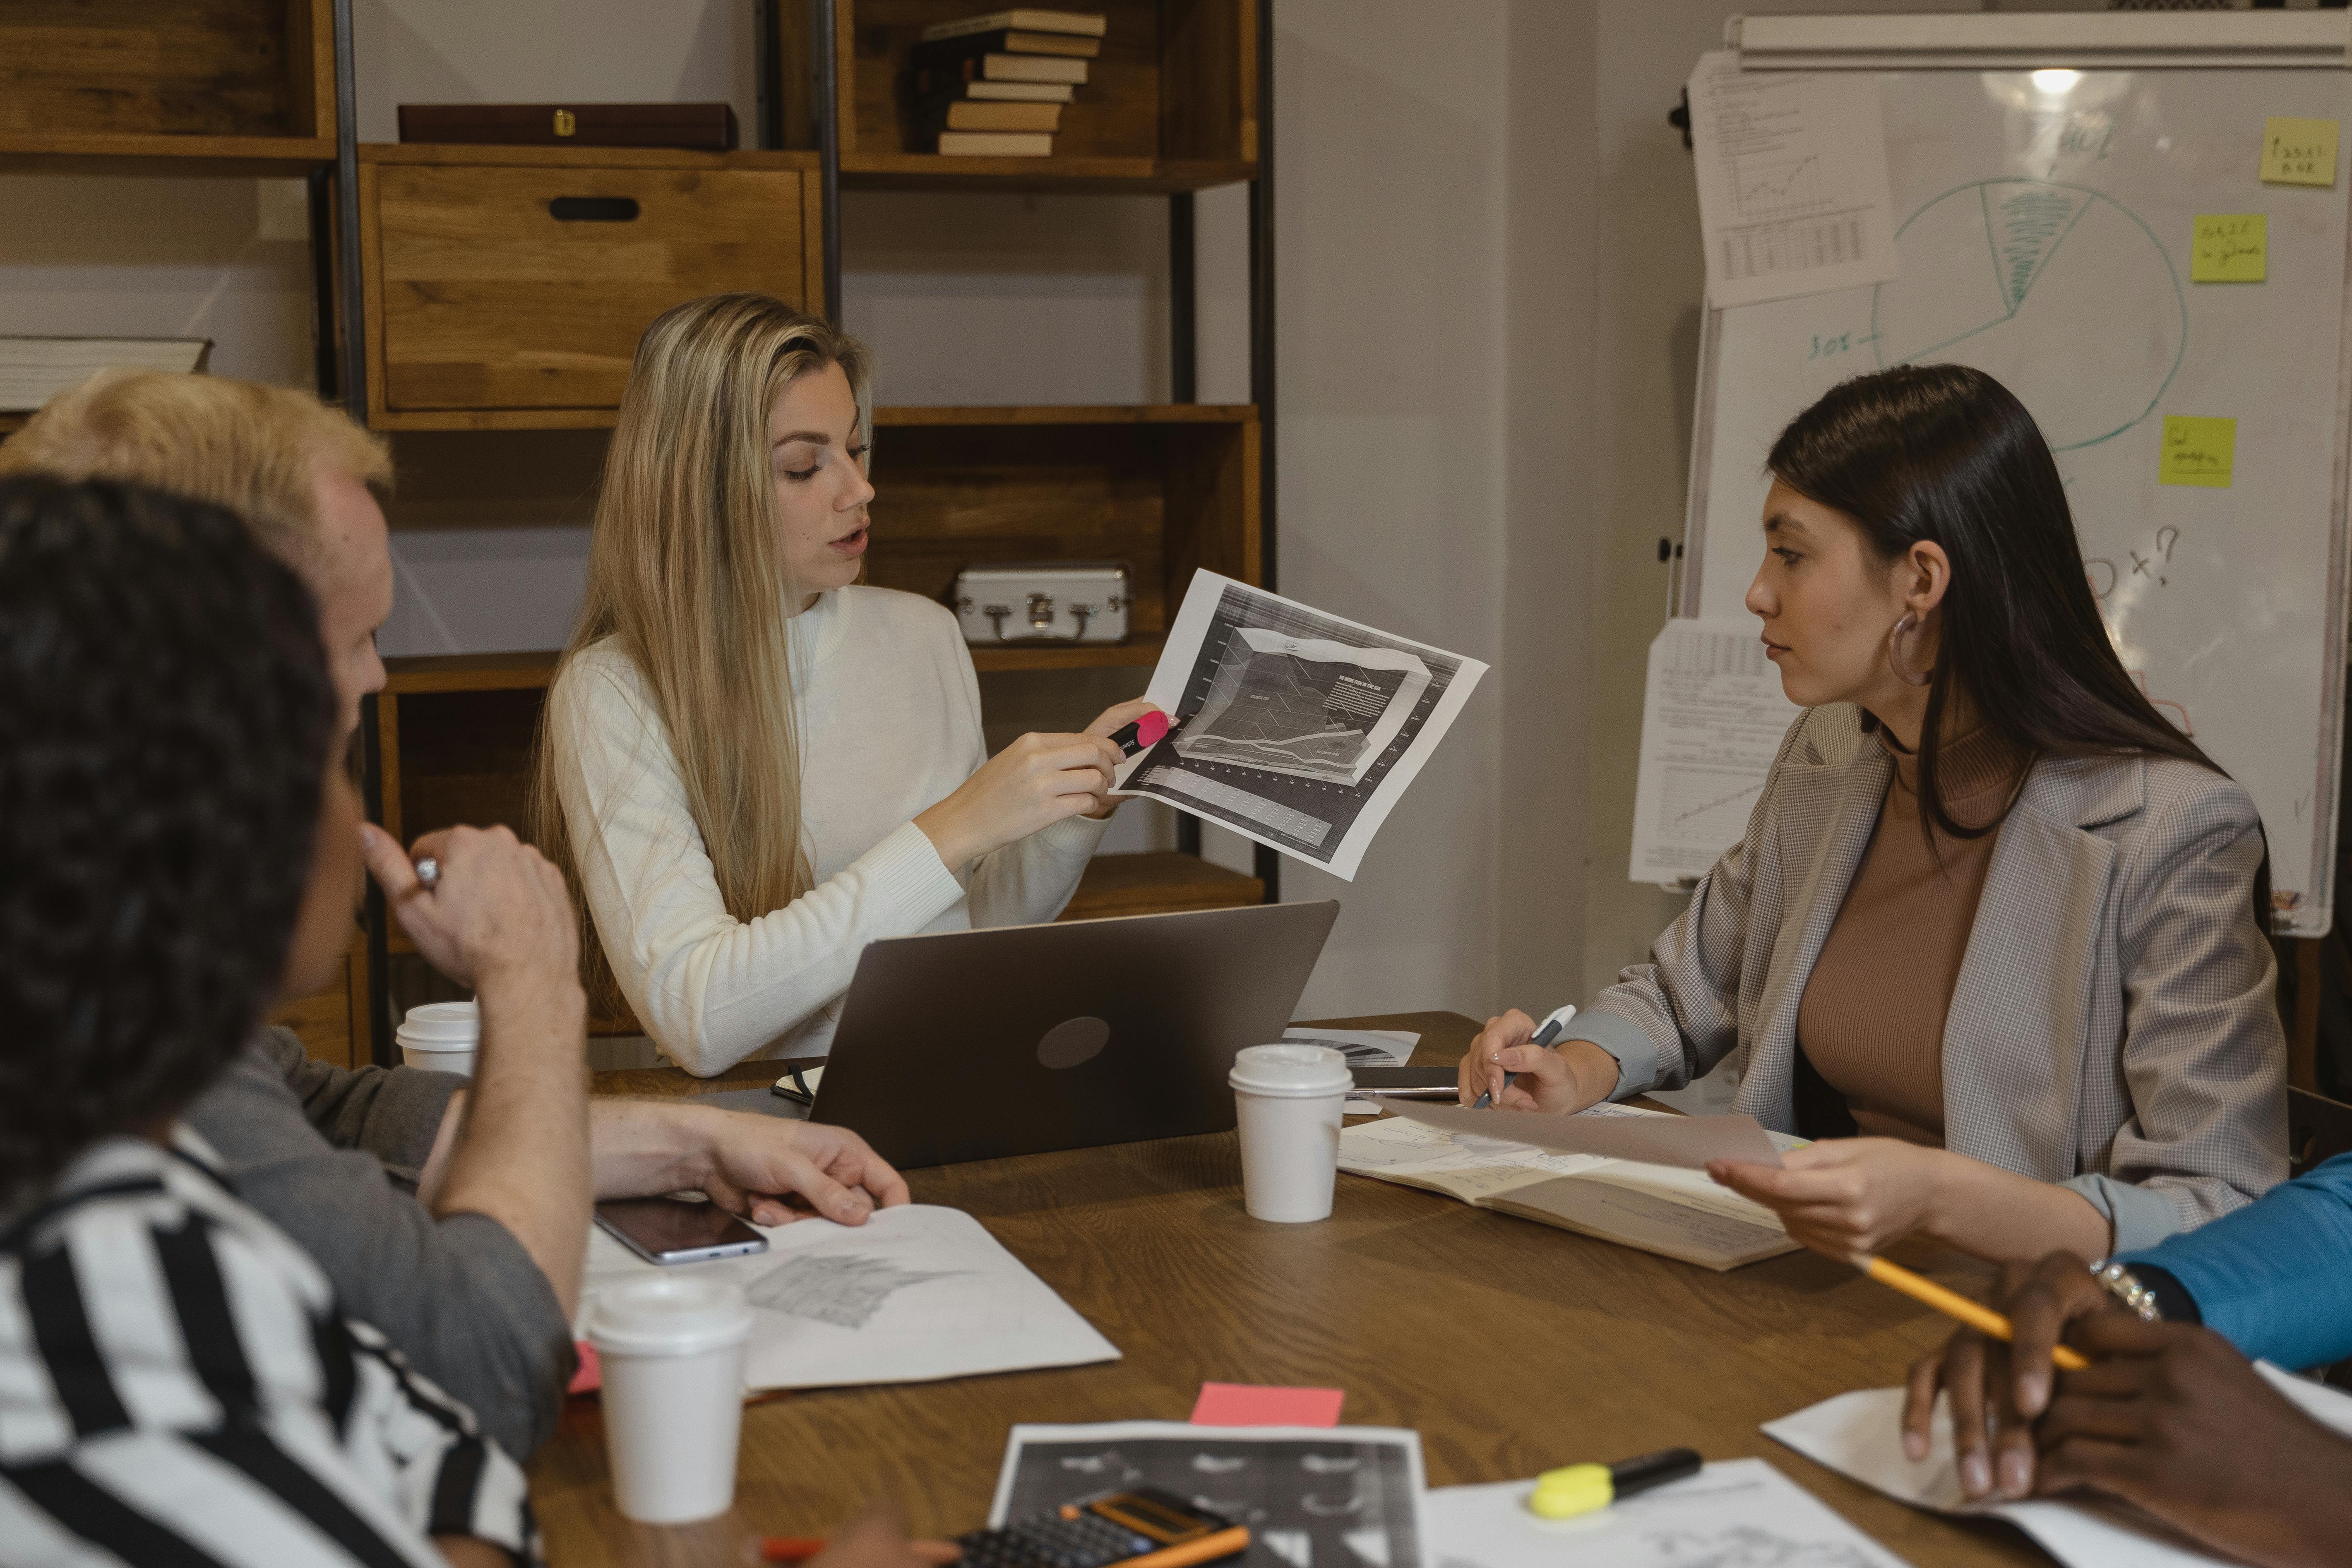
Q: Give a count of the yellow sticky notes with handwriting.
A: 3